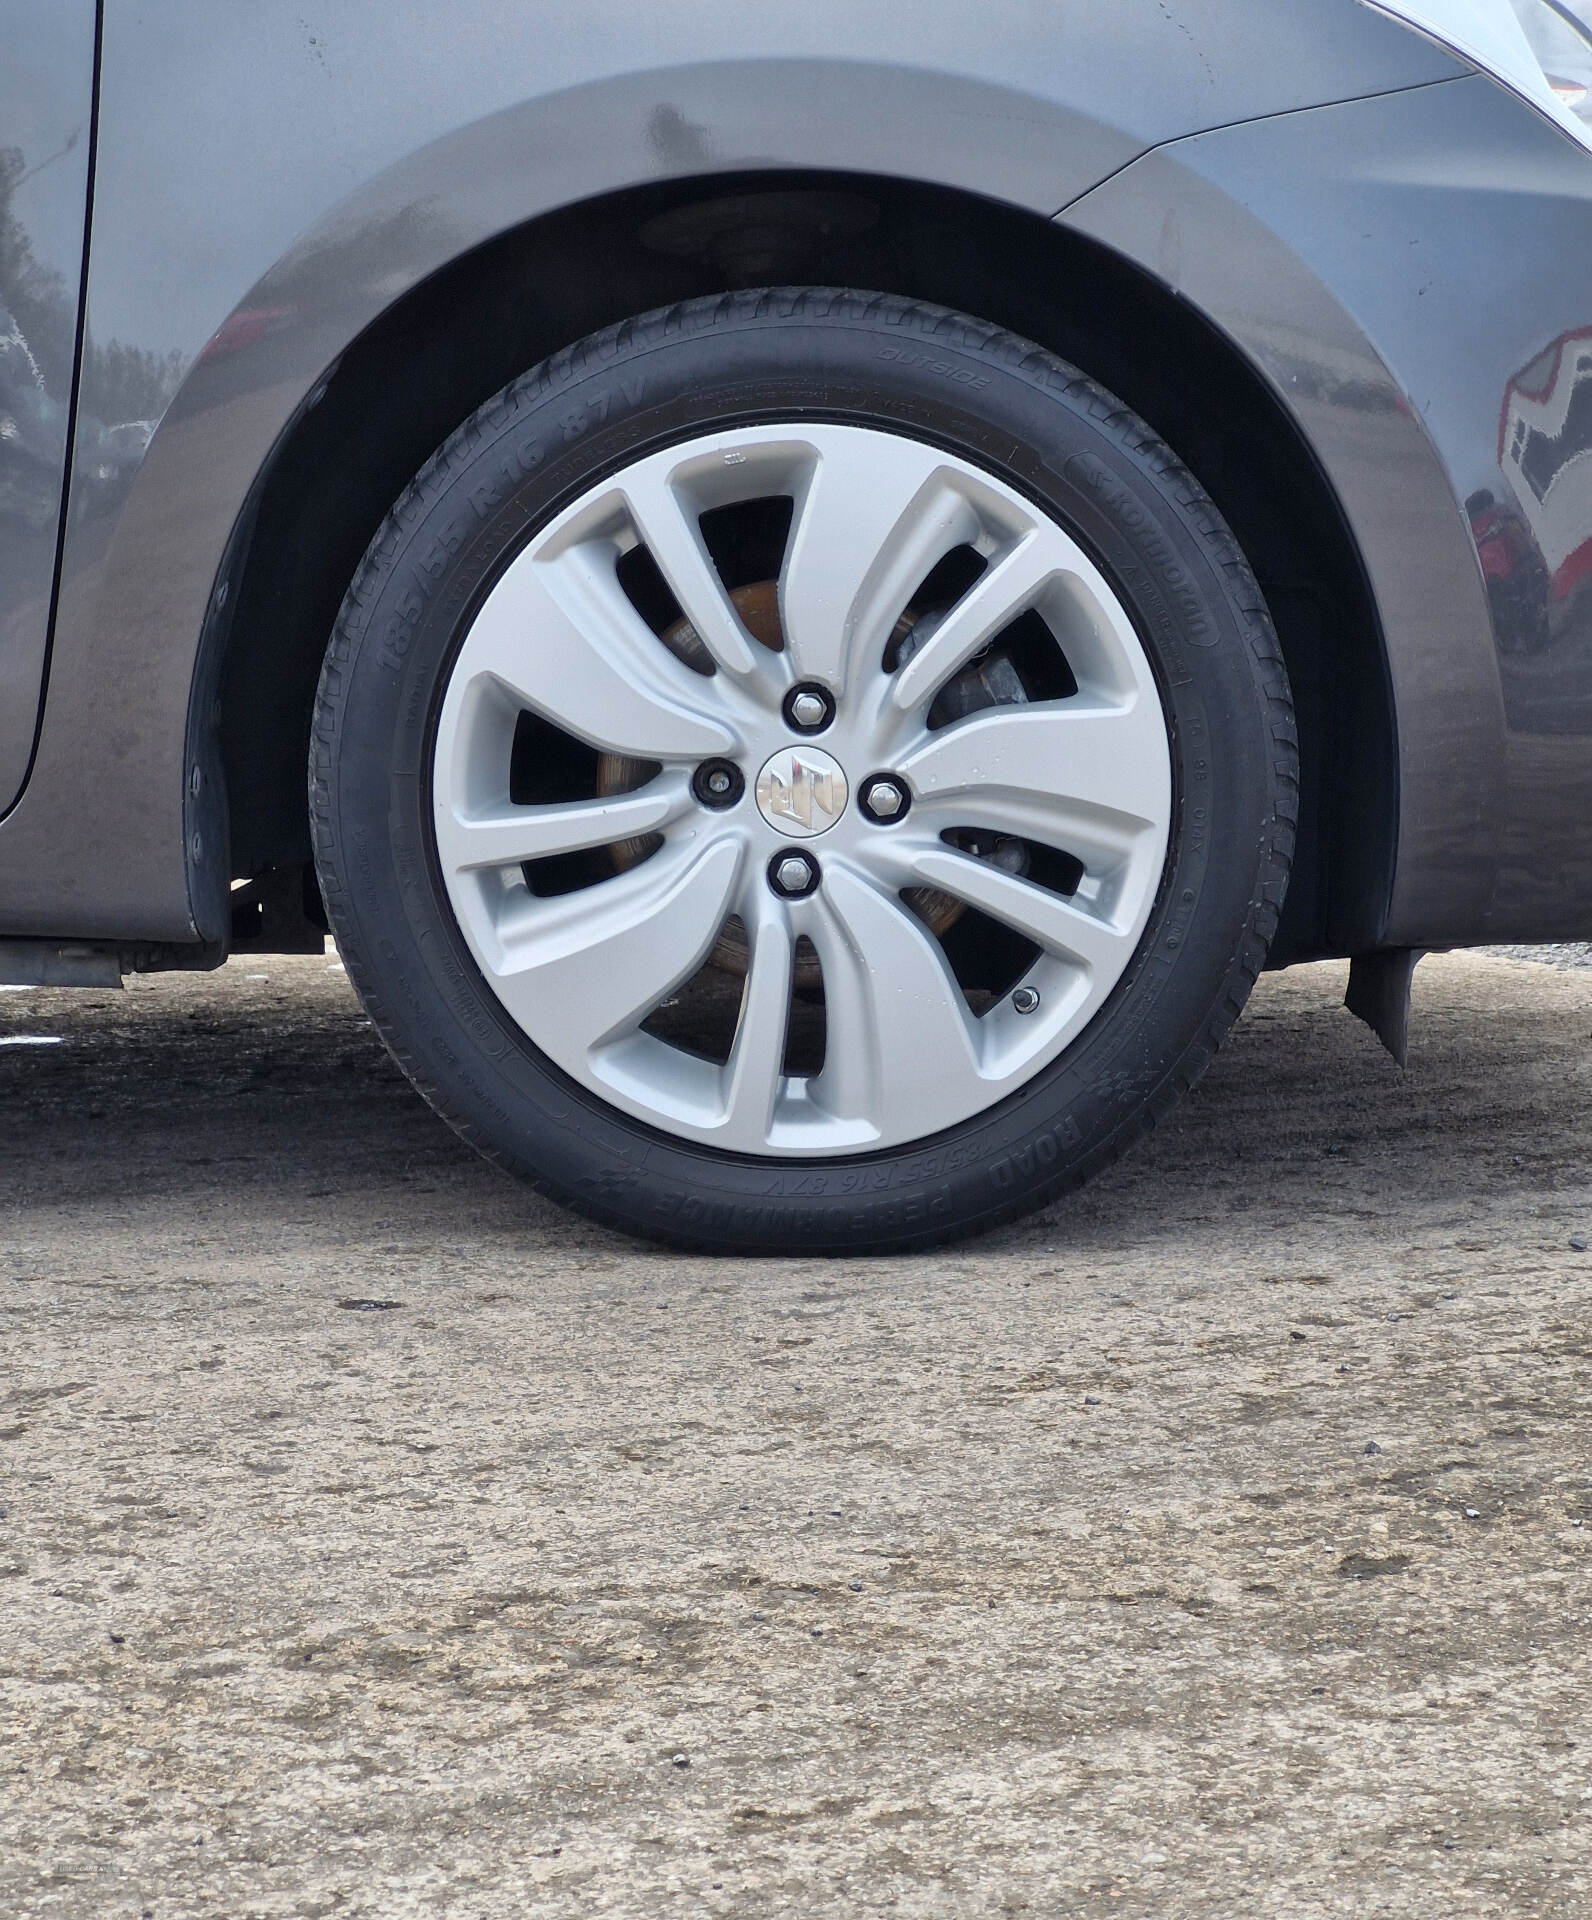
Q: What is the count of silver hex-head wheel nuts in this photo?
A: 3